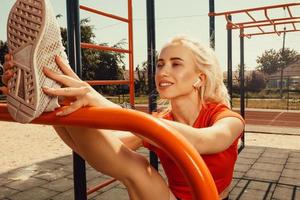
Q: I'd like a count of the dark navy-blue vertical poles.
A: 5